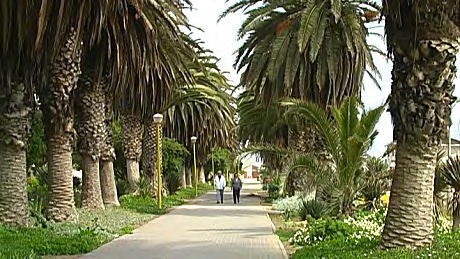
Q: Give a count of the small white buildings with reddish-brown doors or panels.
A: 1